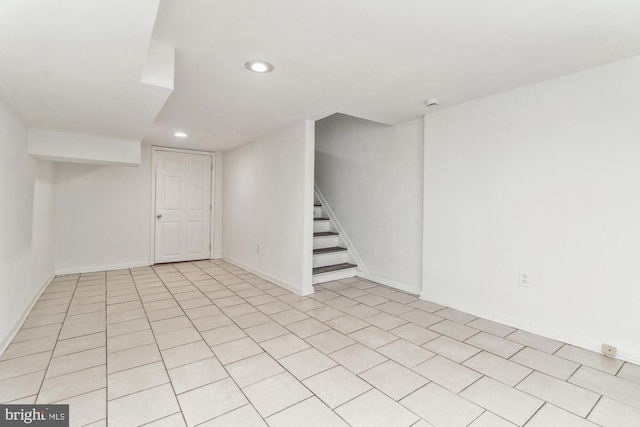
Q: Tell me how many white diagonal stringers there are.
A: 1